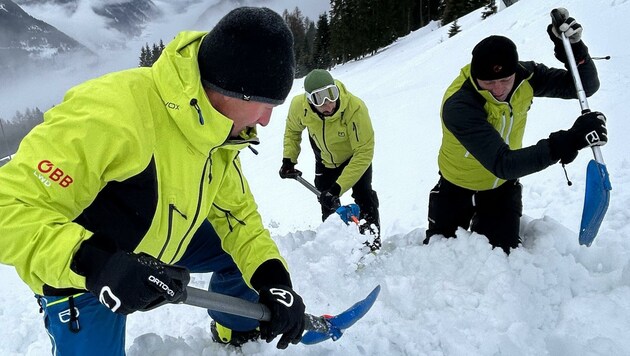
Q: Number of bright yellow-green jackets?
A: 3